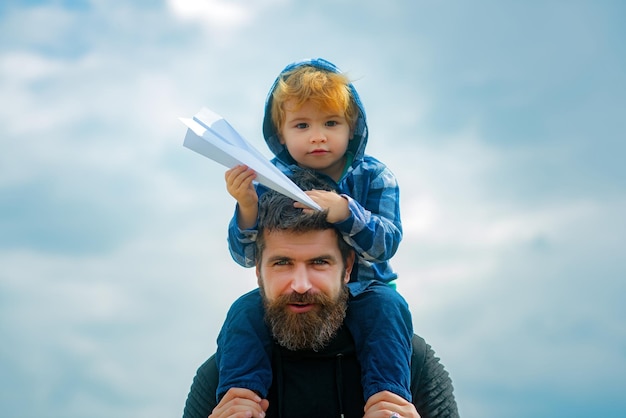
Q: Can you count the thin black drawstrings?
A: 2